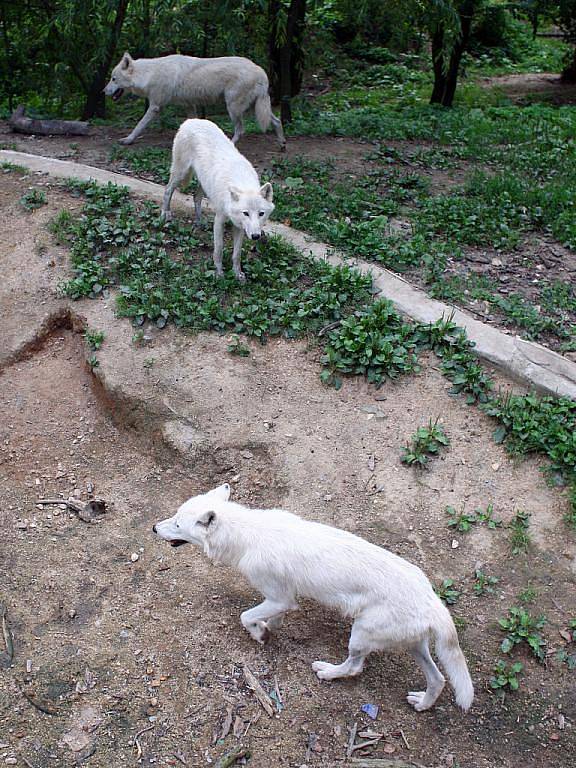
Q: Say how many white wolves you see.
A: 3